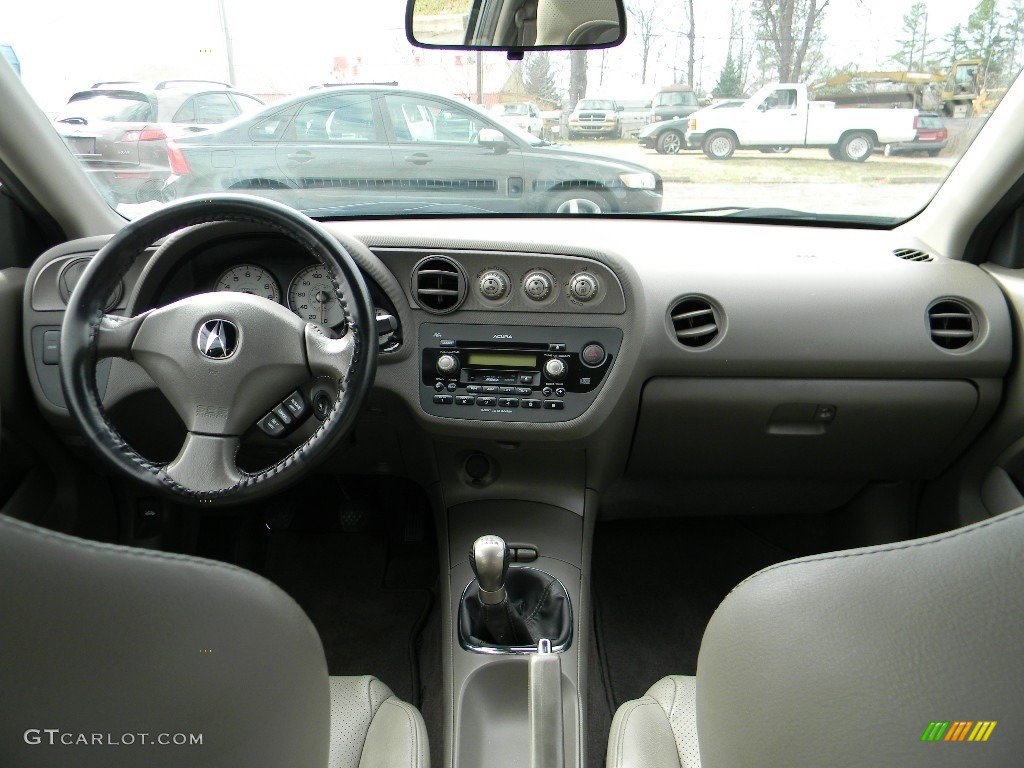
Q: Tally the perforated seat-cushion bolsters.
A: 2